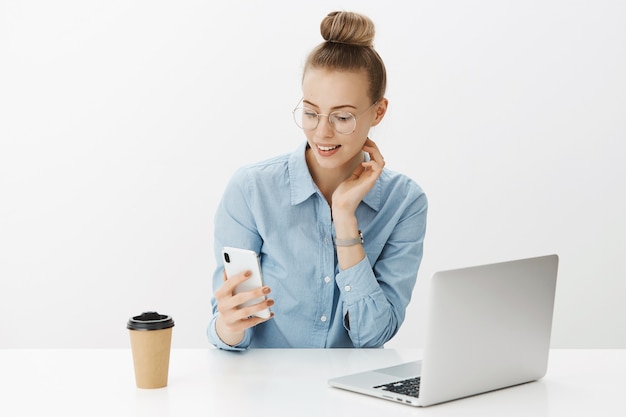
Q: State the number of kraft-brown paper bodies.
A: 1